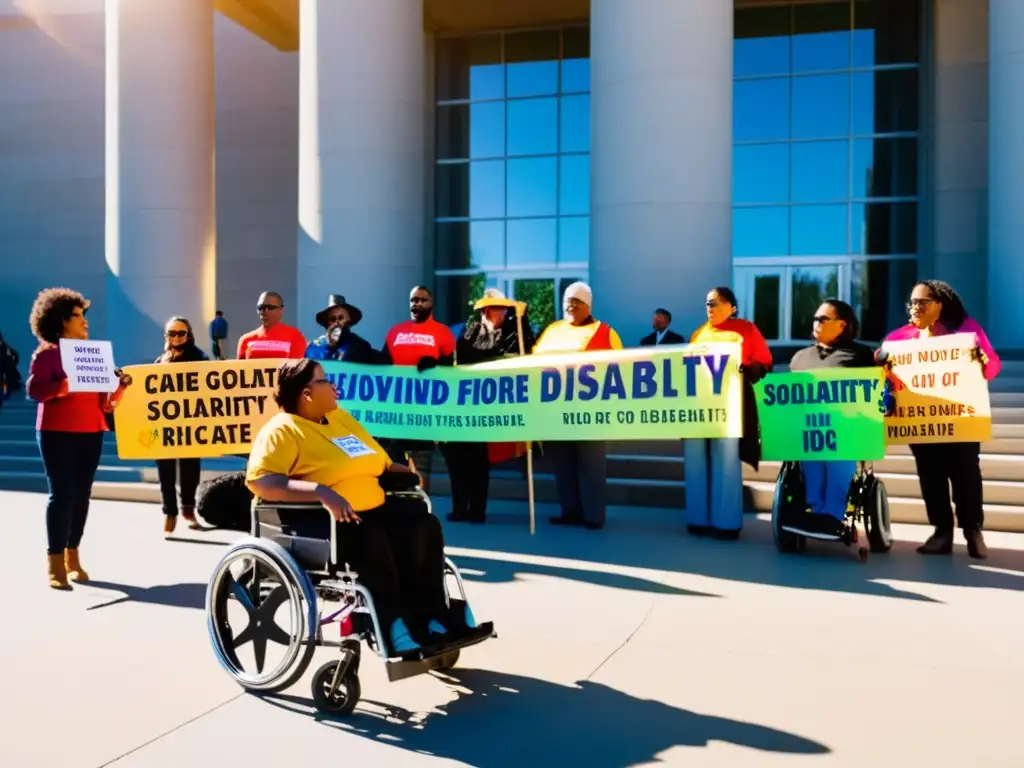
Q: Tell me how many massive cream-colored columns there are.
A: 4